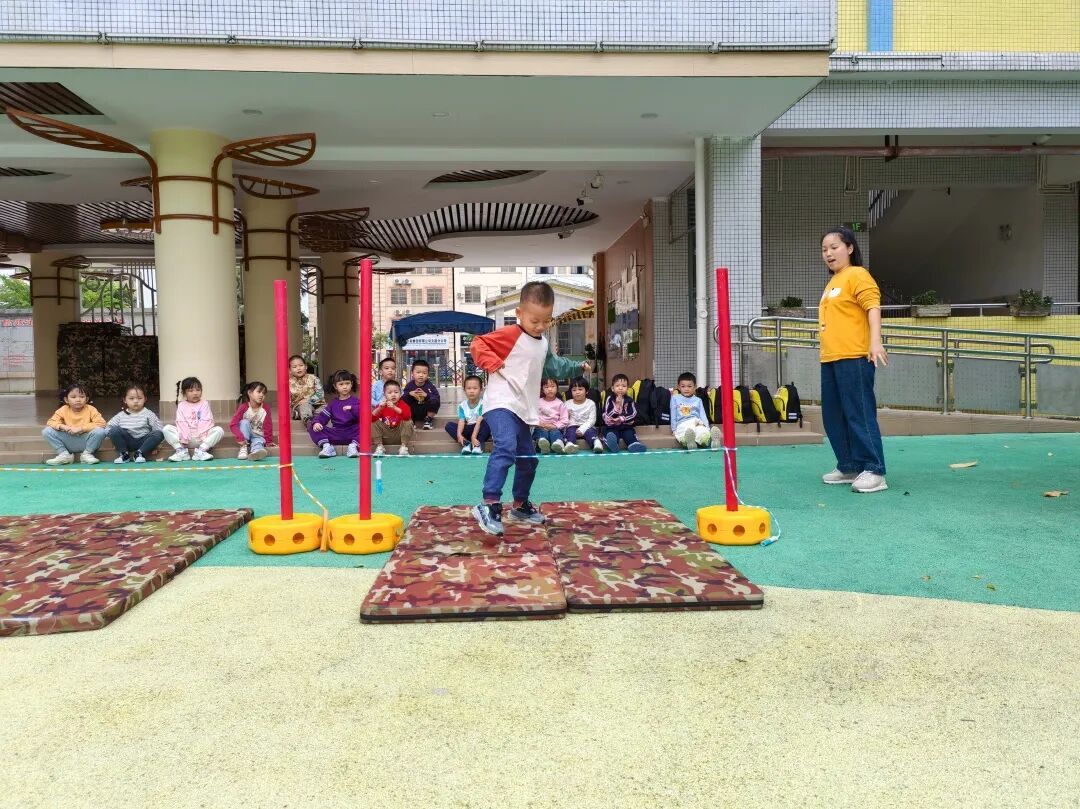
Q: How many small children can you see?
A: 15